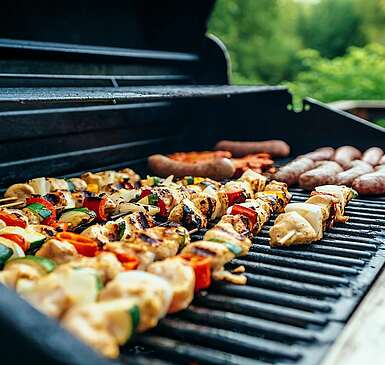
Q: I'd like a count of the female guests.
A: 0